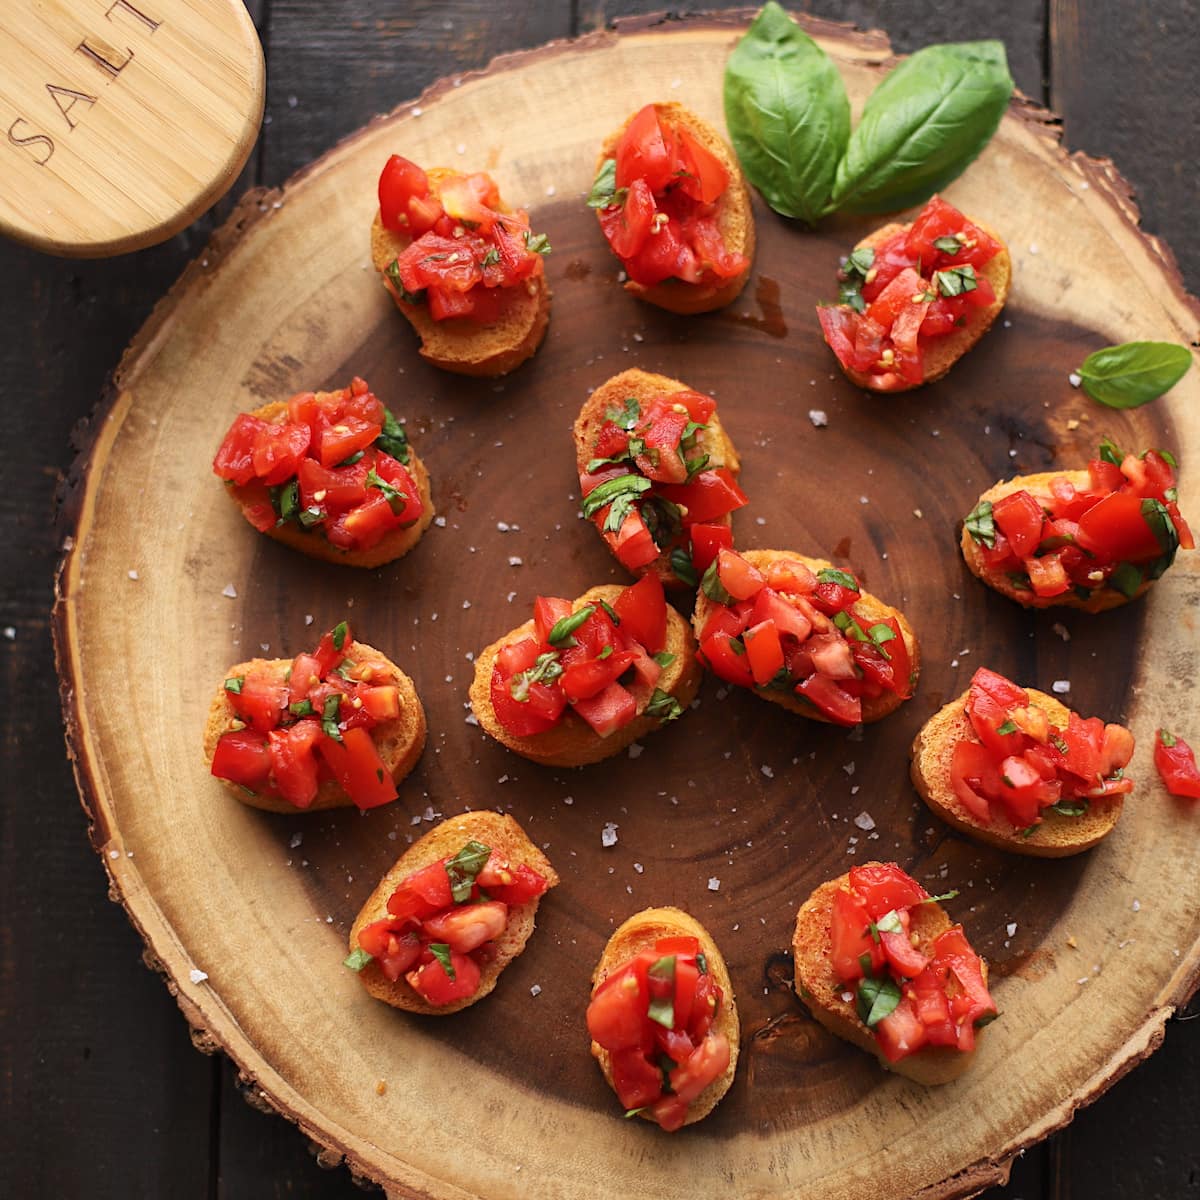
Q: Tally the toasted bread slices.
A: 13